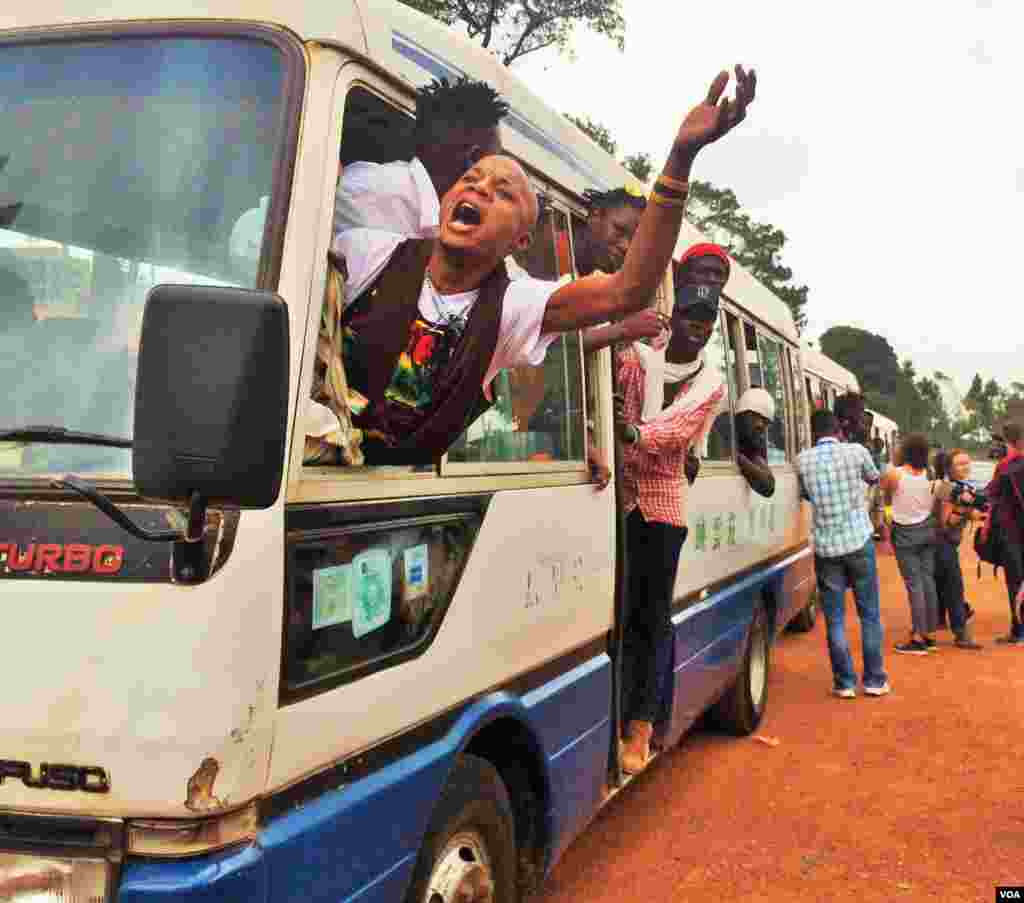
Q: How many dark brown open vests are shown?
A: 1